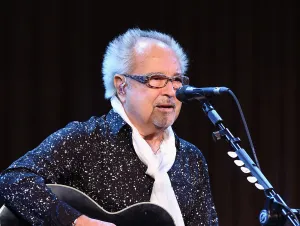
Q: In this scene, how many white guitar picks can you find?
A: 5